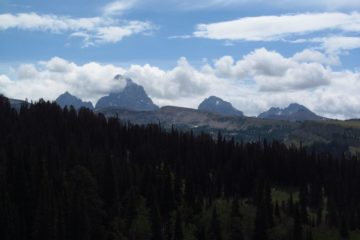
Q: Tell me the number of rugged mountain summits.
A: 4